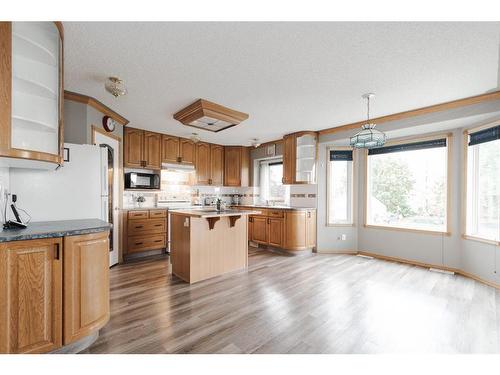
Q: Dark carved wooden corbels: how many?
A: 2